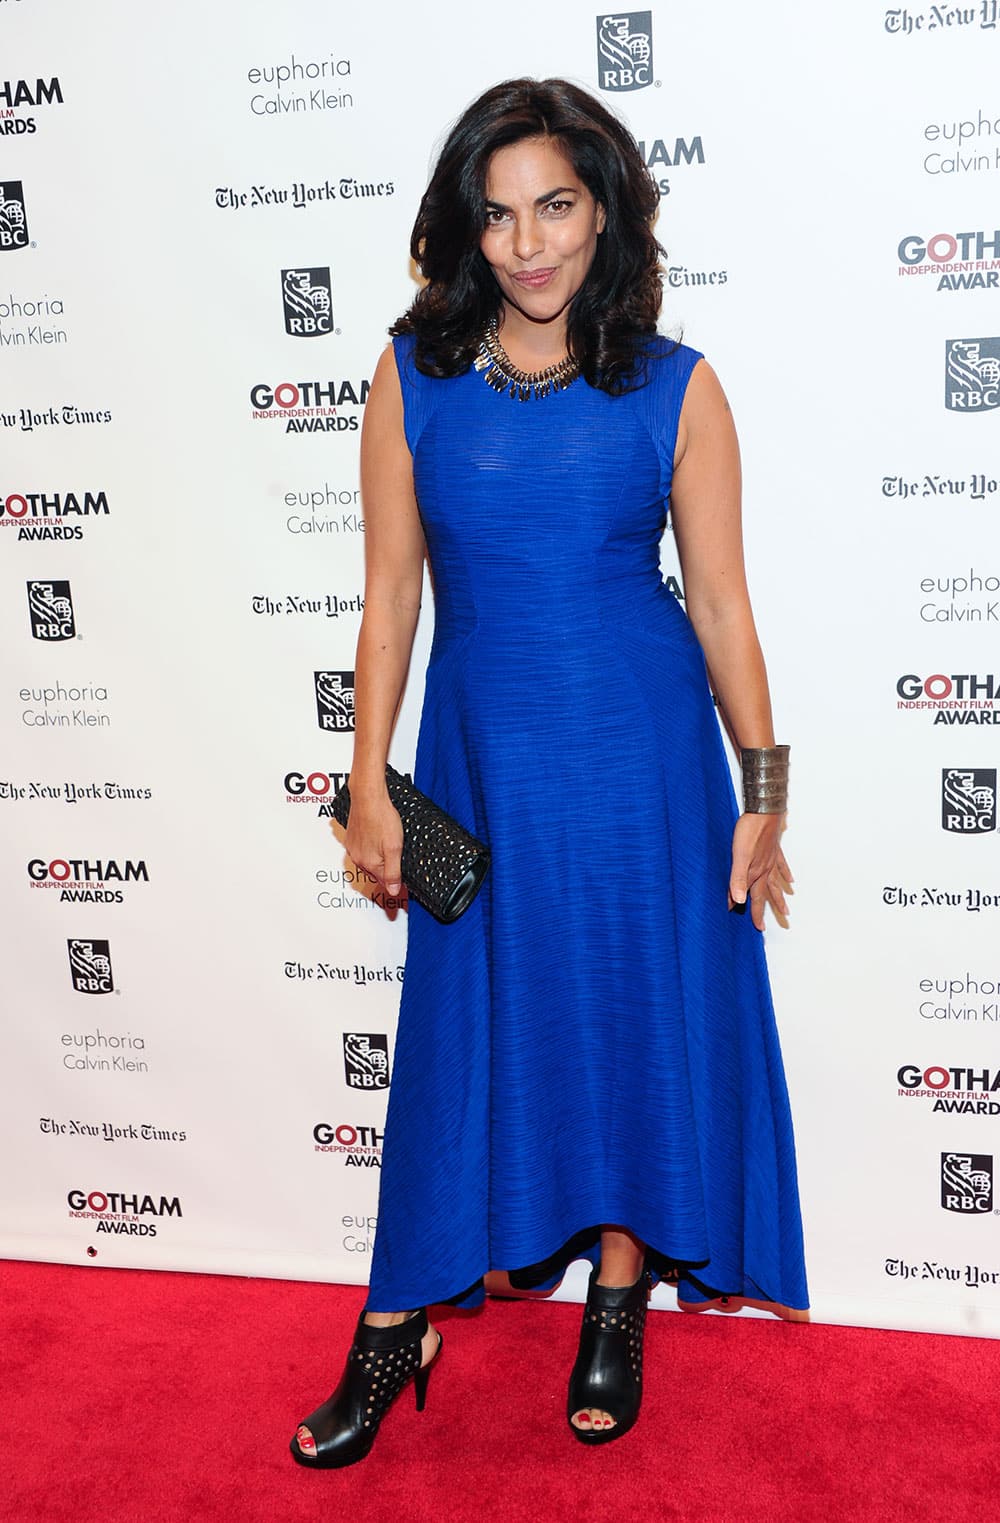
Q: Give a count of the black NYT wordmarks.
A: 11